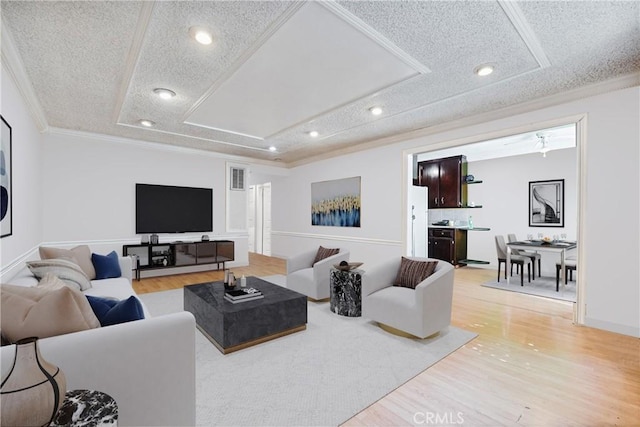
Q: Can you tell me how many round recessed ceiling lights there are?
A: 7